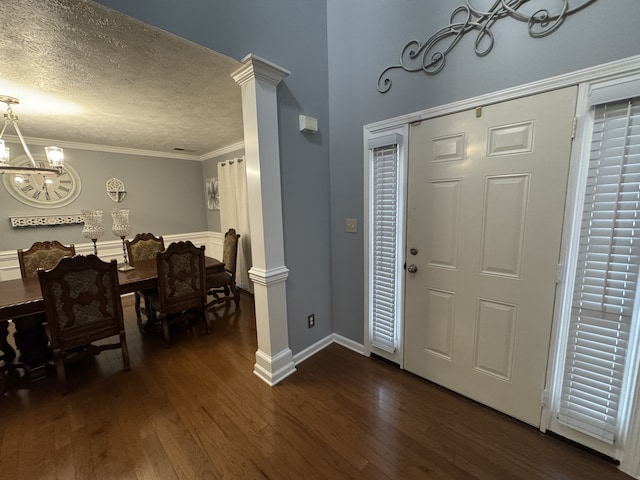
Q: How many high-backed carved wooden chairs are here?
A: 5